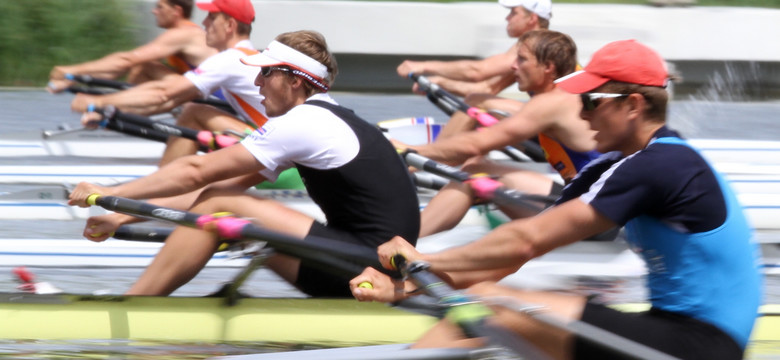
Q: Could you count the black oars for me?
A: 12